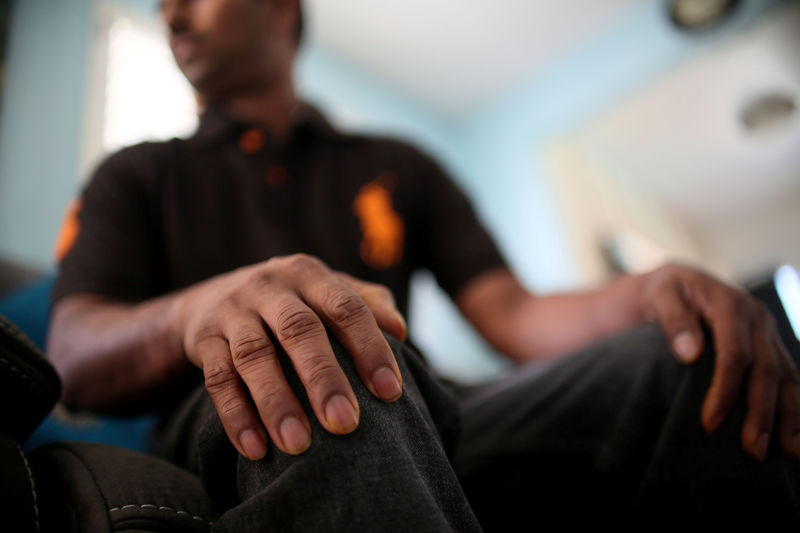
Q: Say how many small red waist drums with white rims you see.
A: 0